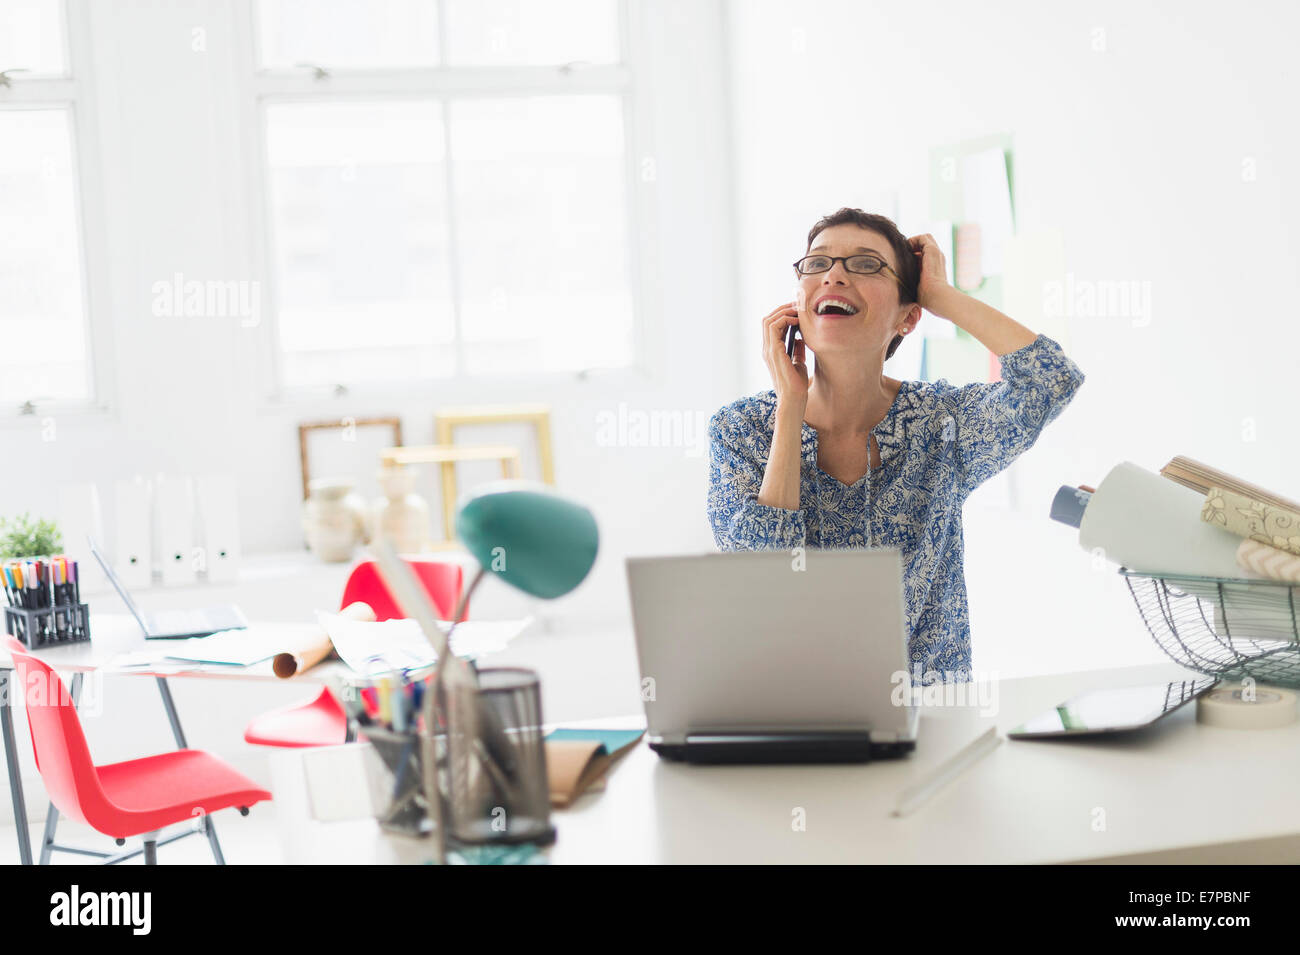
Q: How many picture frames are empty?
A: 3